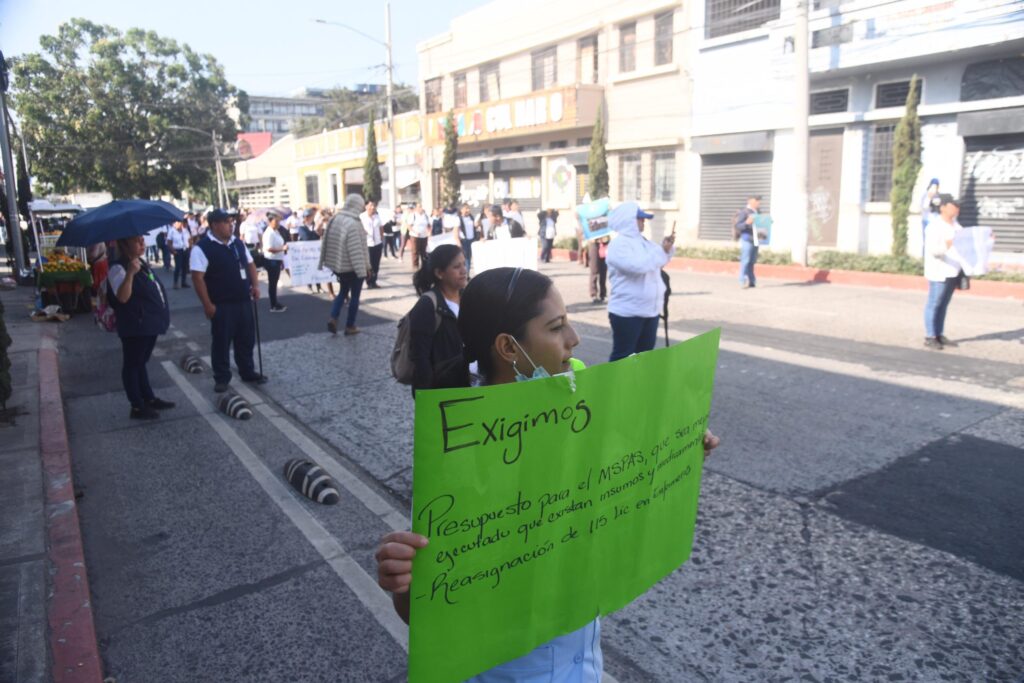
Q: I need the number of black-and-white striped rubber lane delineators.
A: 3